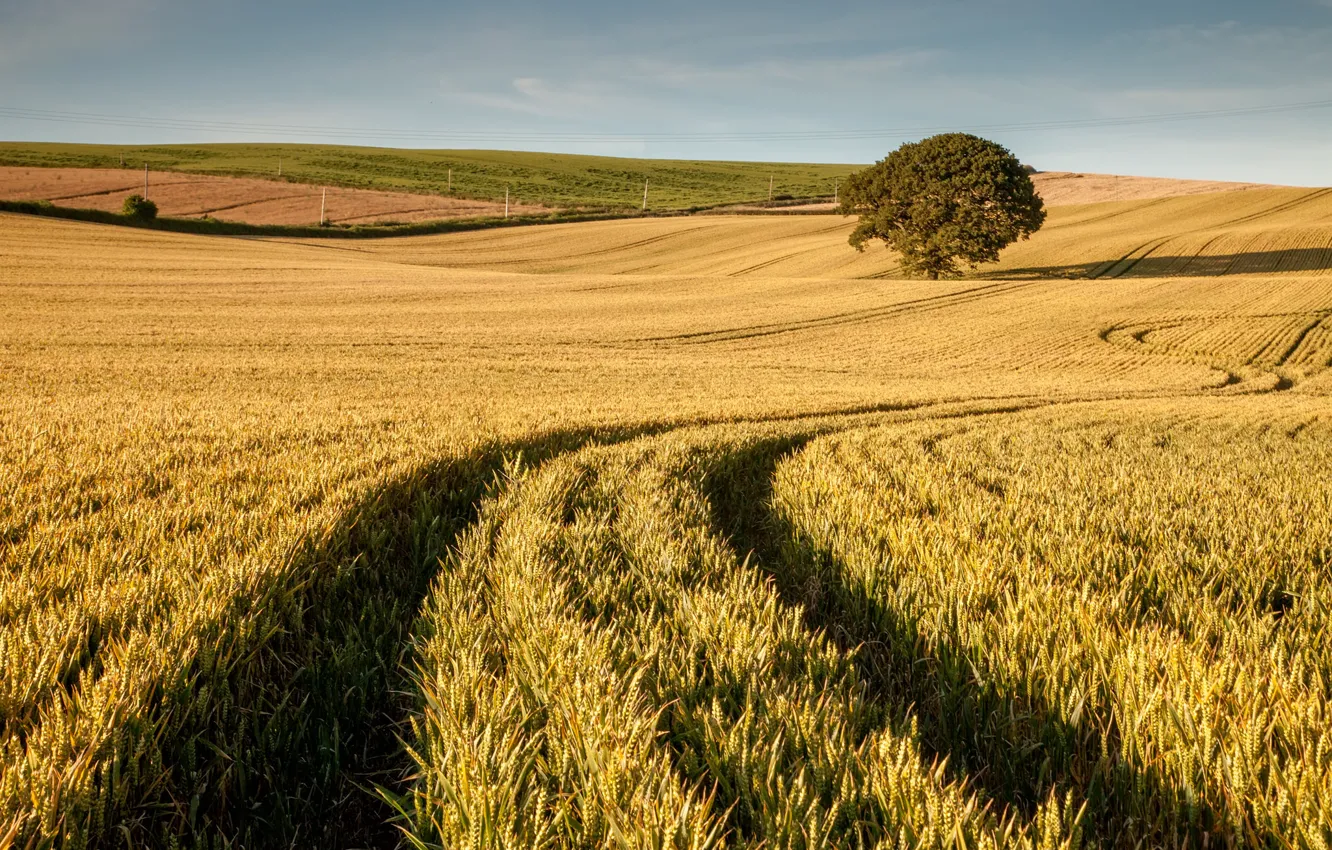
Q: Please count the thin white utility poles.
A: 9